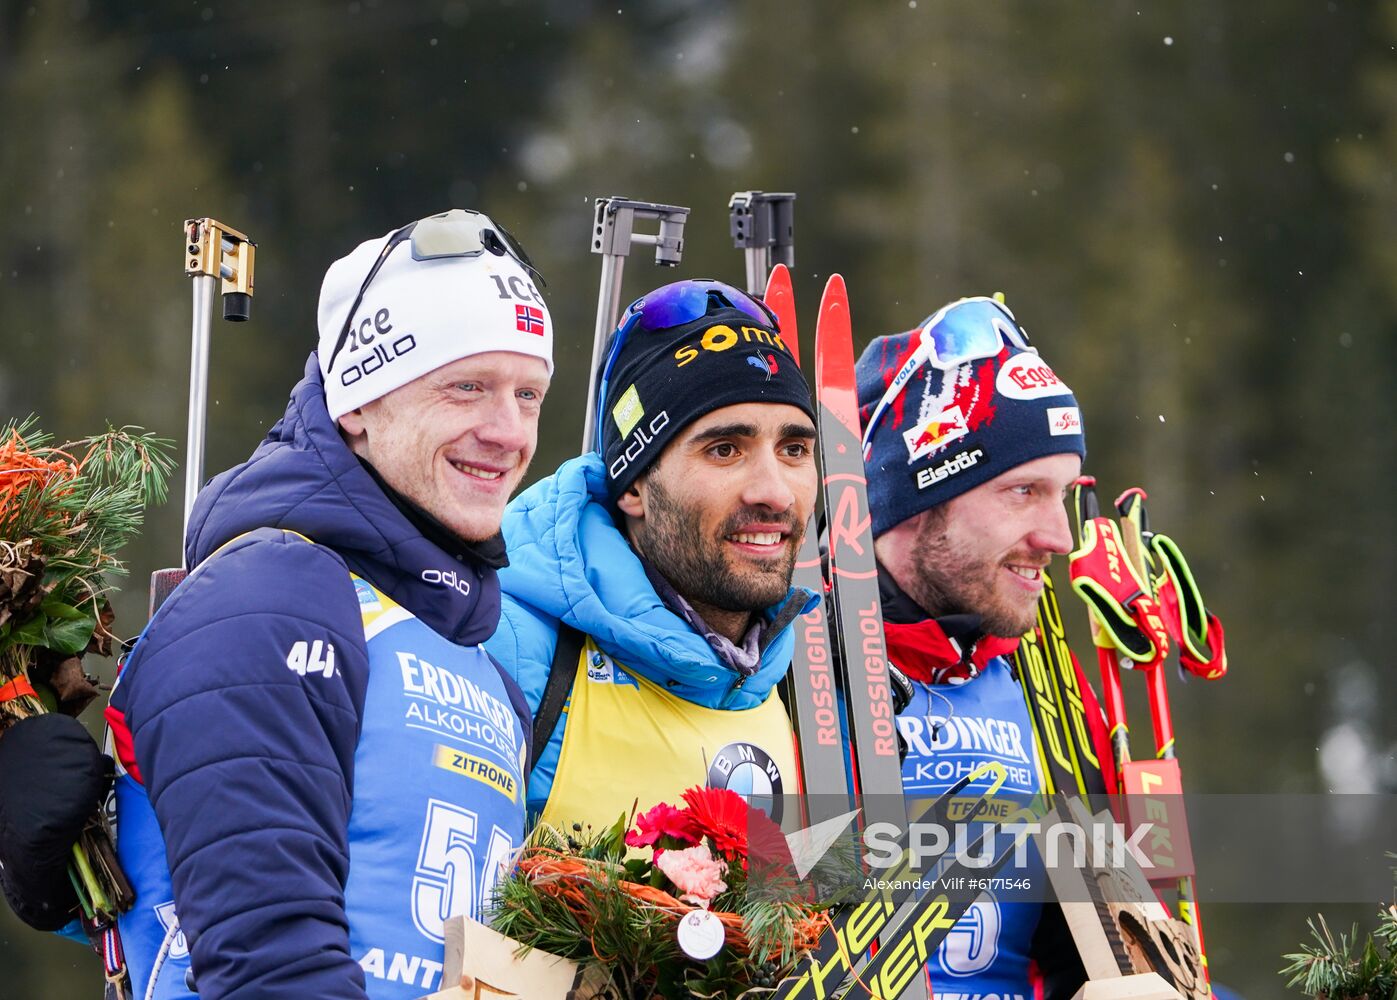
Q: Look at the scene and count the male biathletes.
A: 3